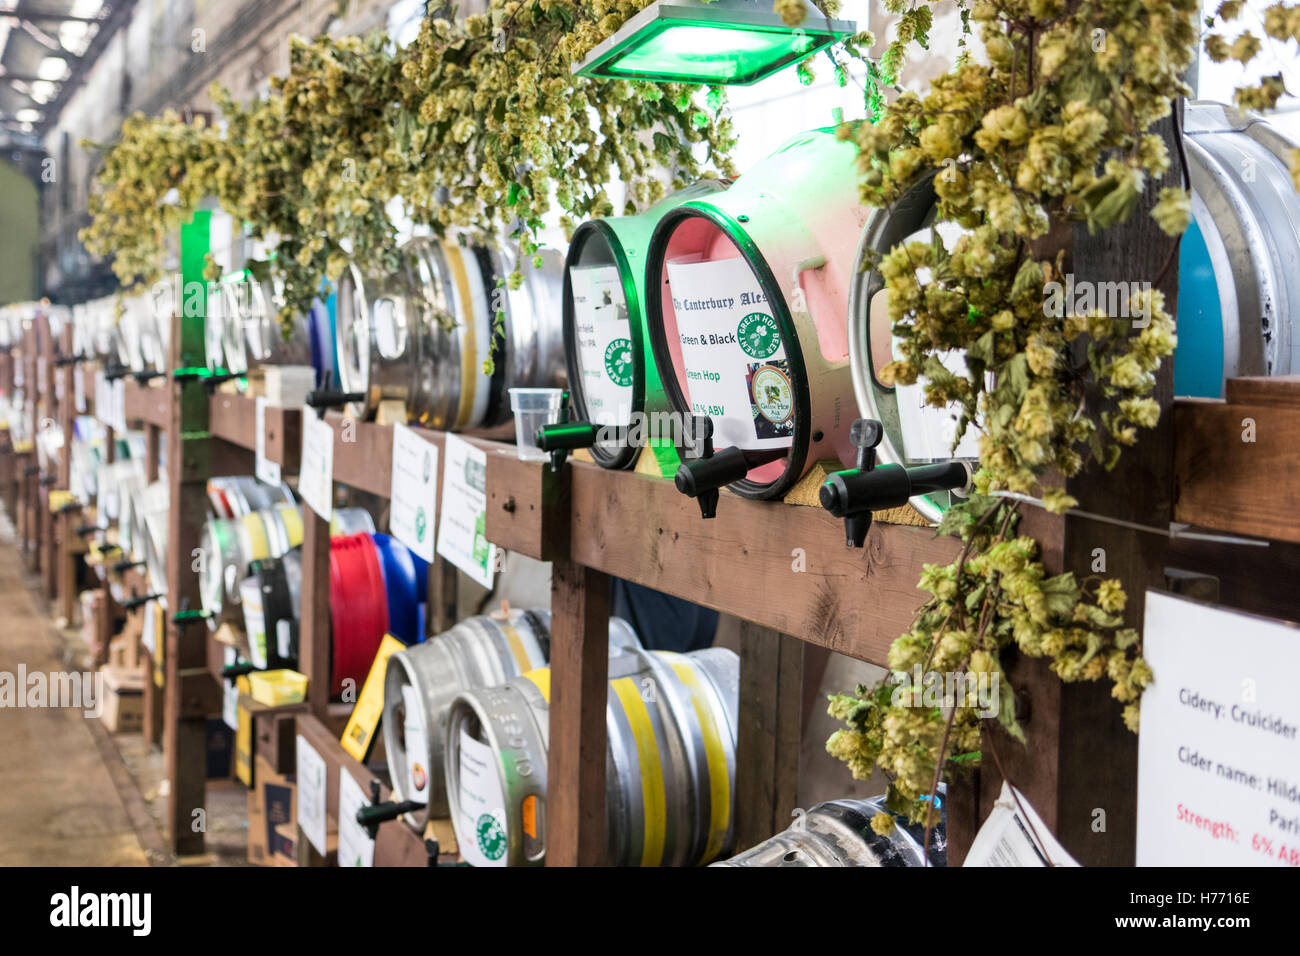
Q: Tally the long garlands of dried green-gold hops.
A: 2